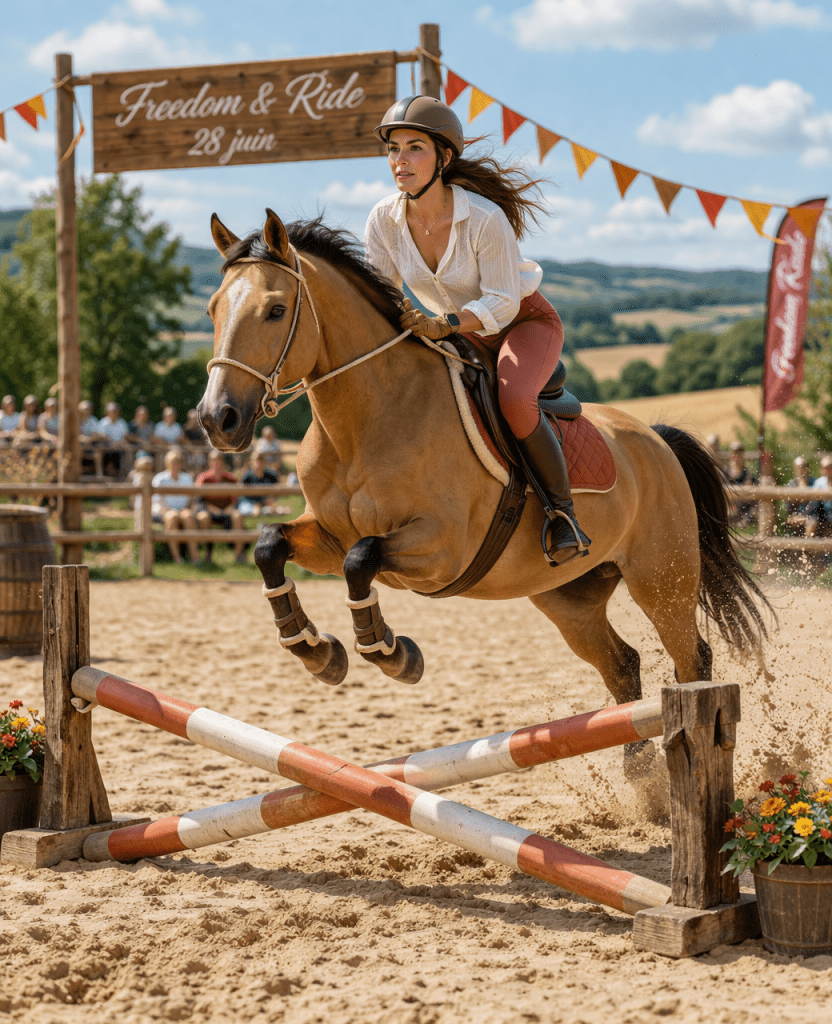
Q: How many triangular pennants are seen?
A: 13